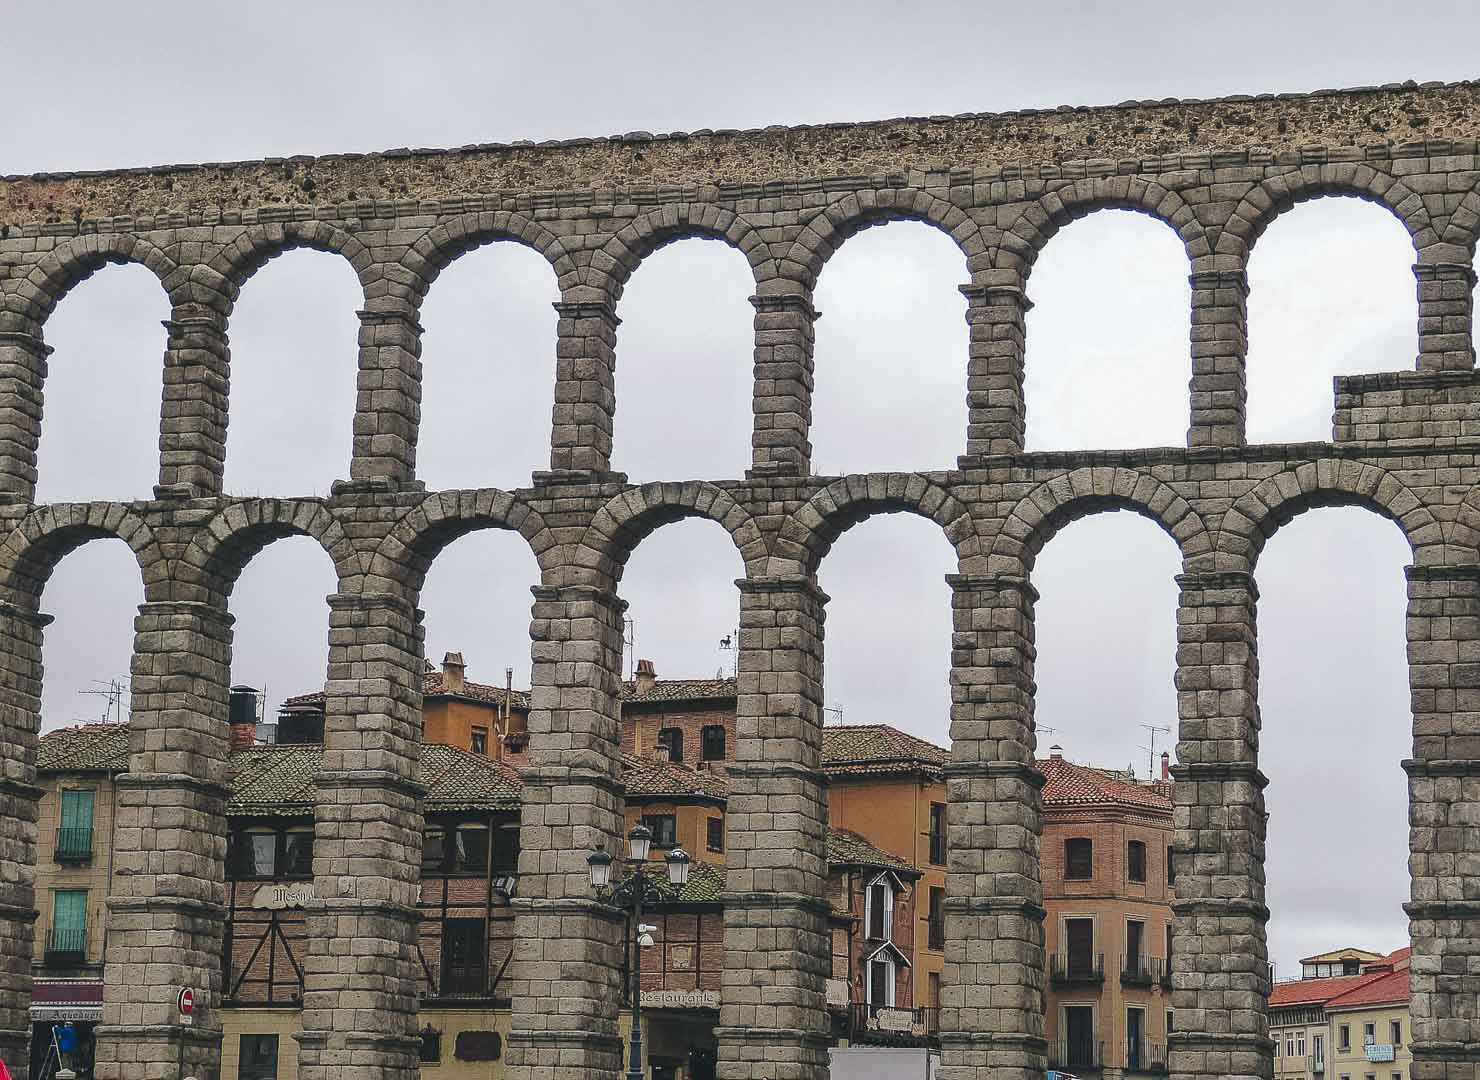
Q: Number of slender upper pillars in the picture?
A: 8